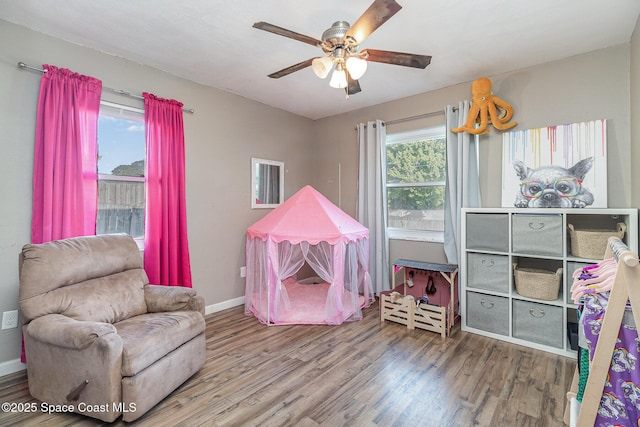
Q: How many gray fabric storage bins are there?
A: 6